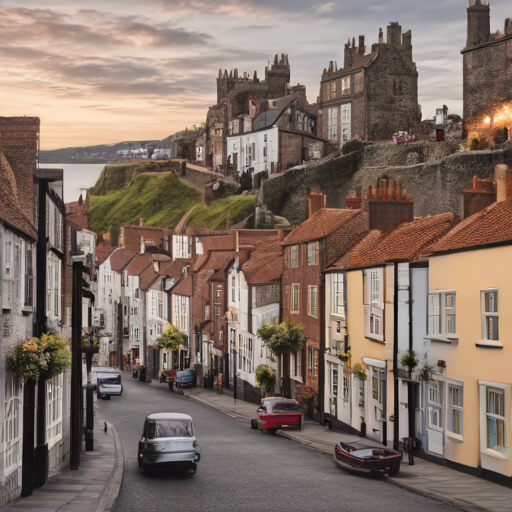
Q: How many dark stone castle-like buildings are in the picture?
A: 3